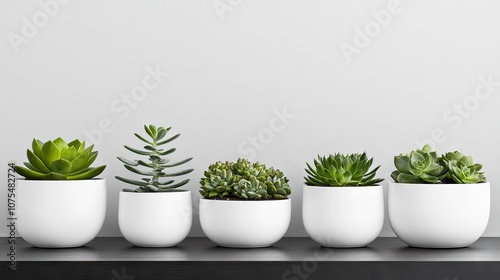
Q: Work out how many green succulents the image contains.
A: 5